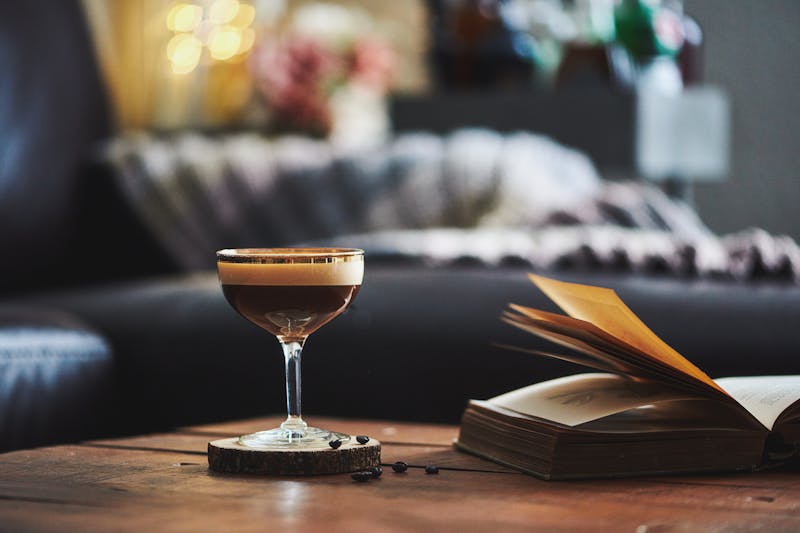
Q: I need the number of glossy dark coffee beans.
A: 6